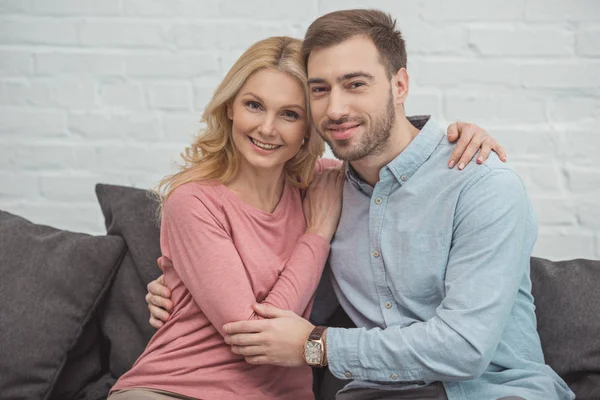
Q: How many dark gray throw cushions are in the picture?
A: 3